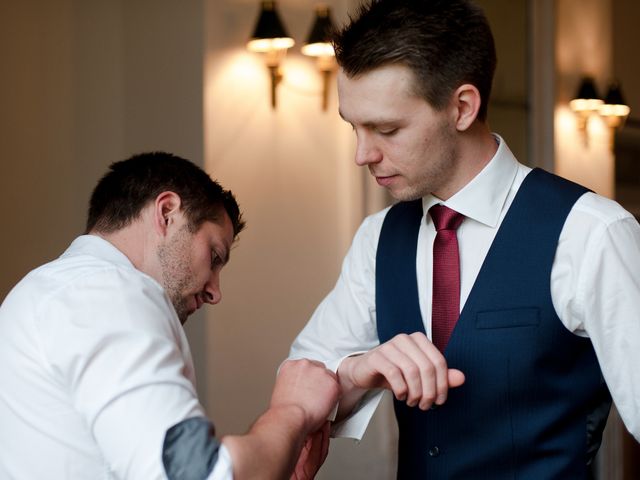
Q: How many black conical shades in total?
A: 4